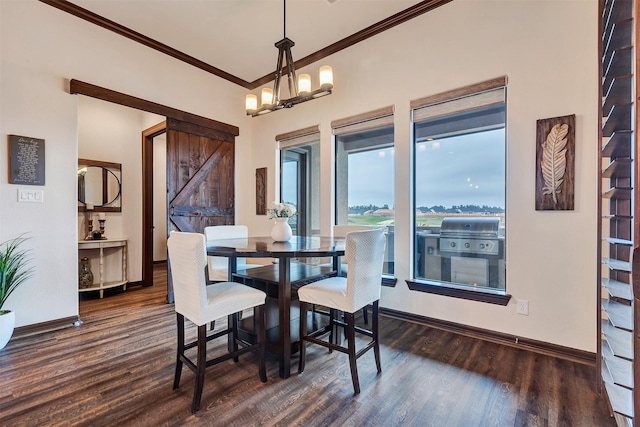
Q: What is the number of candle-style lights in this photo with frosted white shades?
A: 4